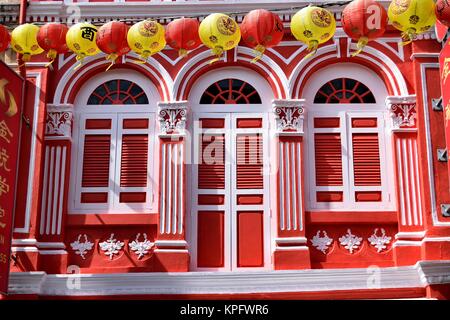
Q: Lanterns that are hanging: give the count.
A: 13